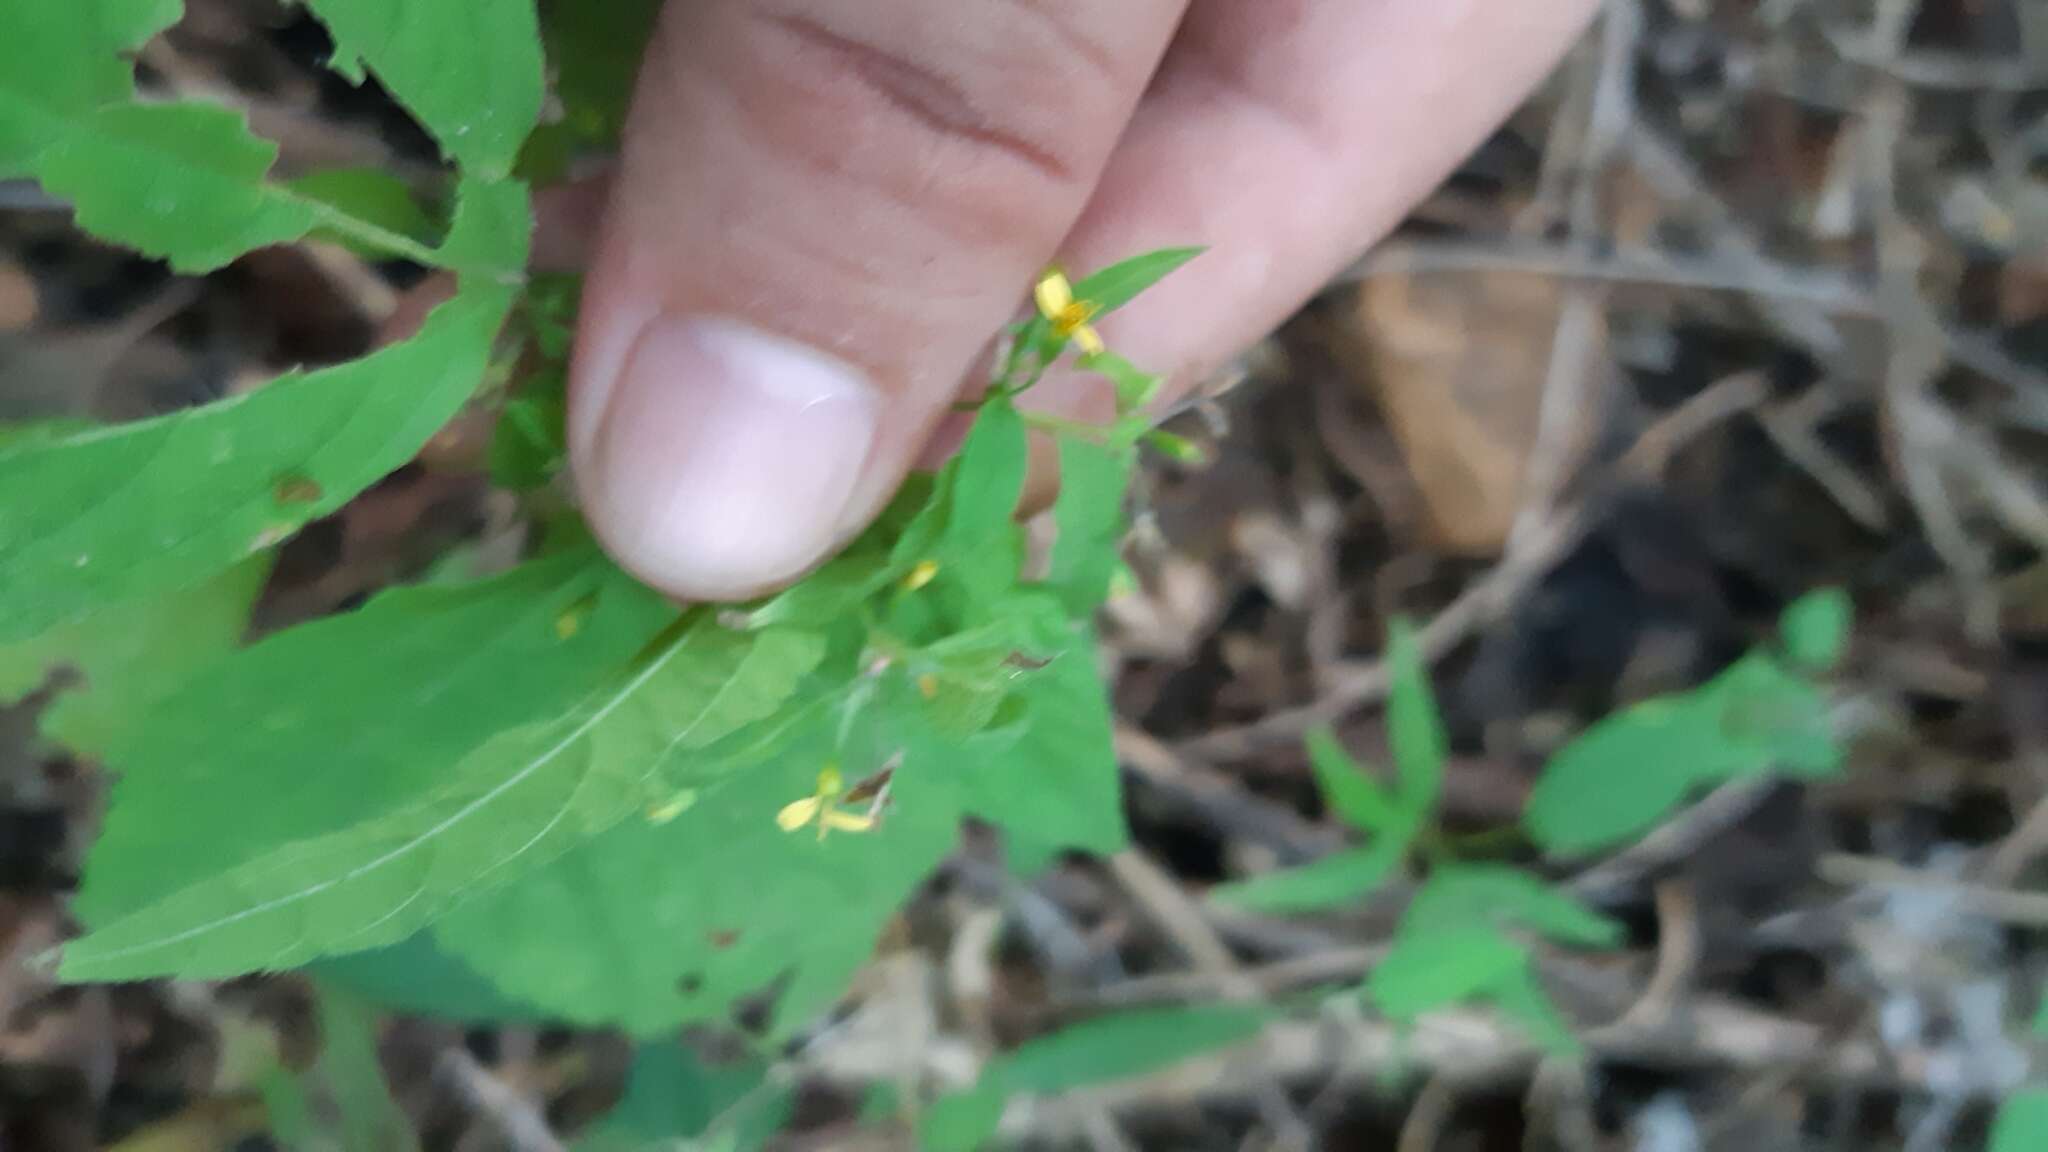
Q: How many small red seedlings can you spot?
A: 0